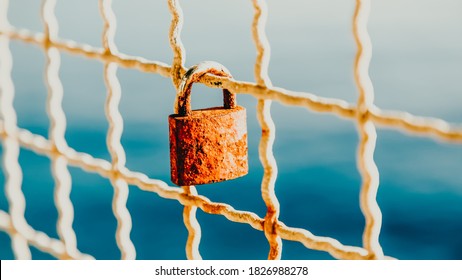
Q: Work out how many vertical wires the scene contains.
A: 6